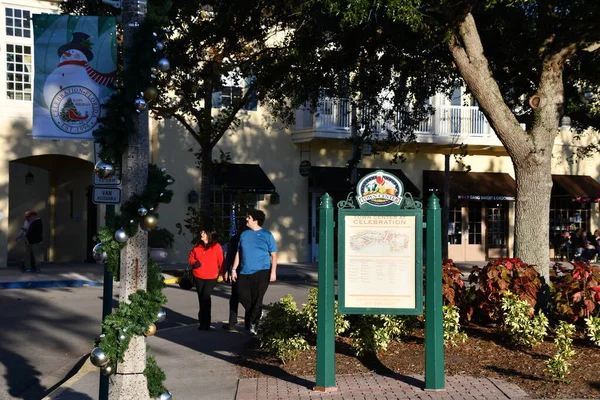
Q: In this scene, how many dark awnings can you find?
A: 4